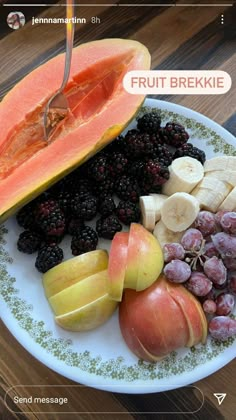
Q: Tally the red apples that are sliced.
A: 1